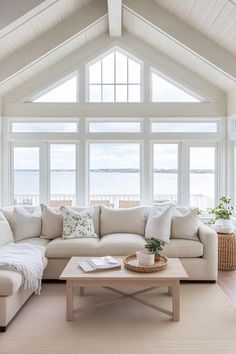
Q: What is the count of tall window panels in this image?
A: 5